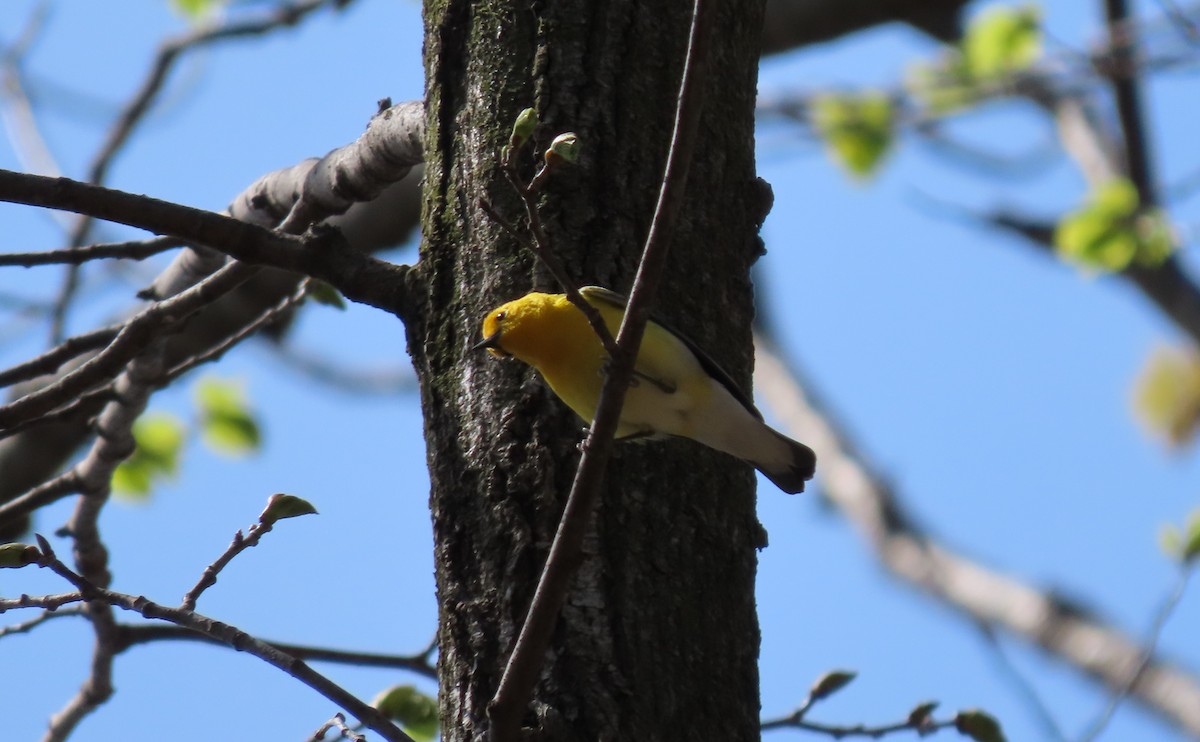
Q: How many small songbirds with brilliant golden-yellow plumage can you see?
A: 1